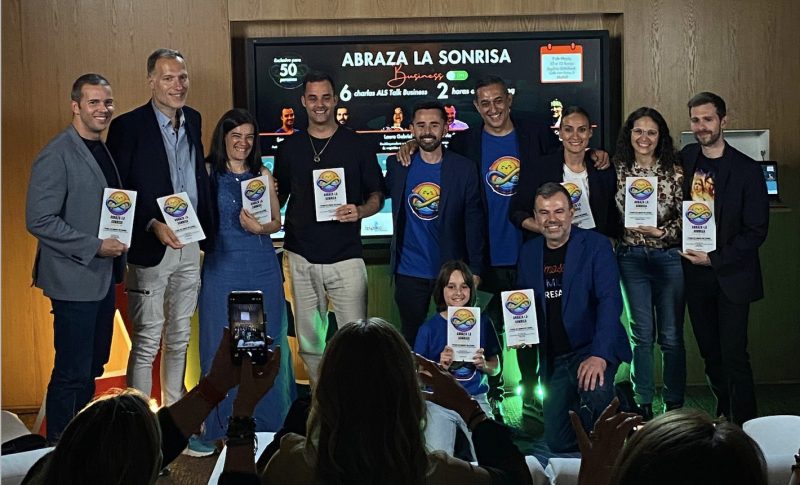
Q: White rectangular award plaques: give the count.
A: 9